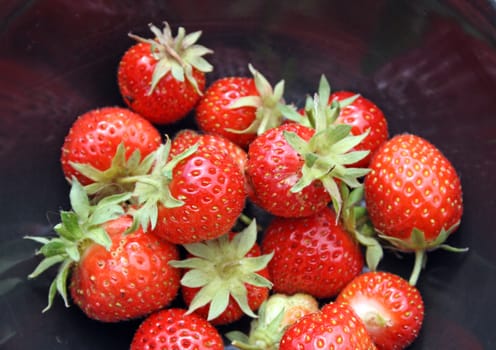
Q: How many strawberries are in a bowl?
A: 14